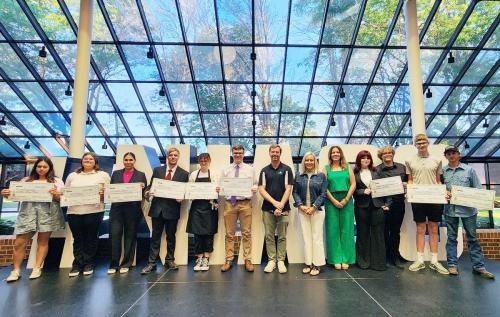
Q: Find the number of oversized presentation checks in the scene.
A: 9